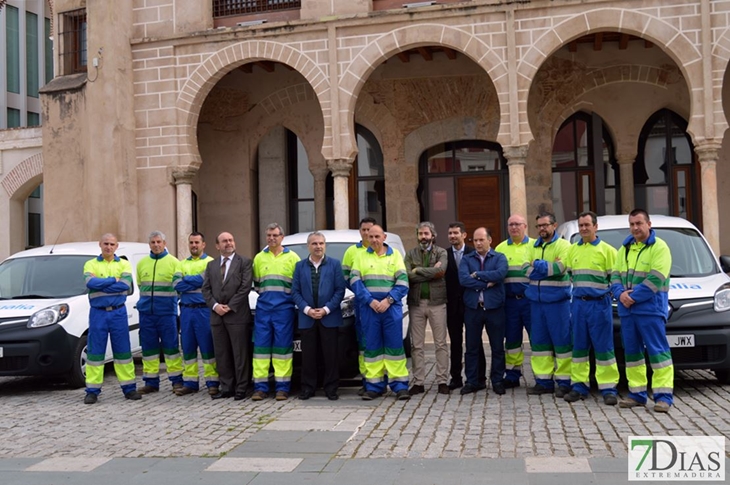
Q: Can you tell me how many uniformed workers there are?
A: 10